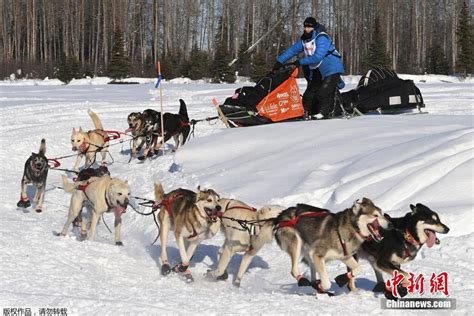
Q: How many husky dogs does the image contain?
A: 10